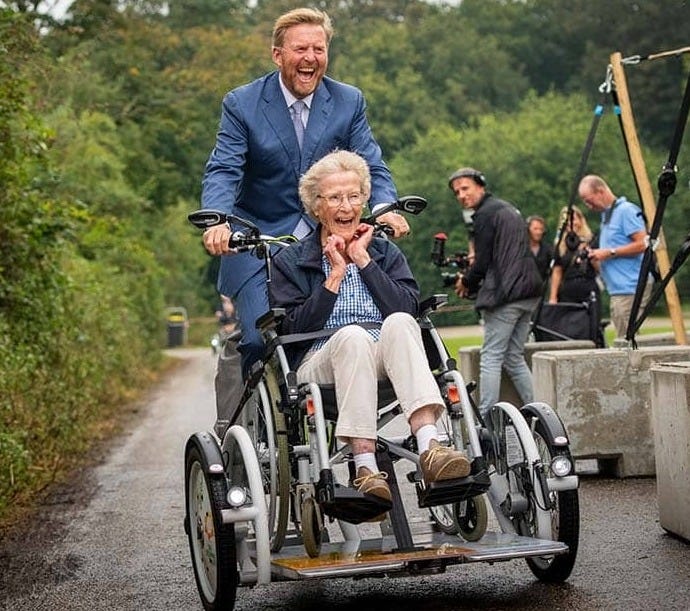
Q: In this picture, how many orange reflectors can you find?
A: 2